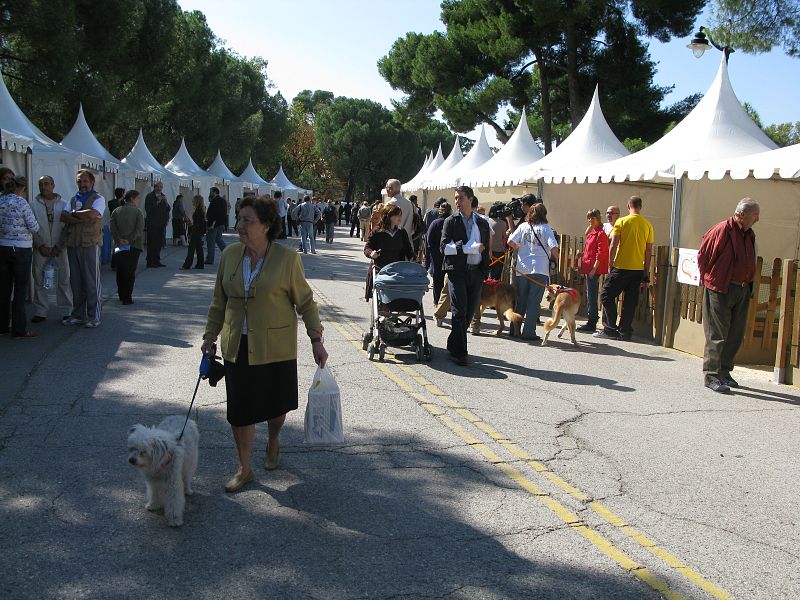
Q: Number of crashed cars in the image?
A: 0